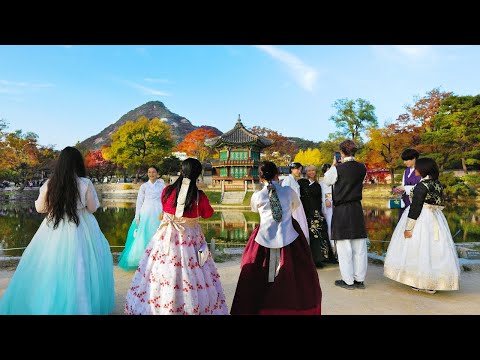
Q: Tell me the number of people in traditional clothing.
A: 10